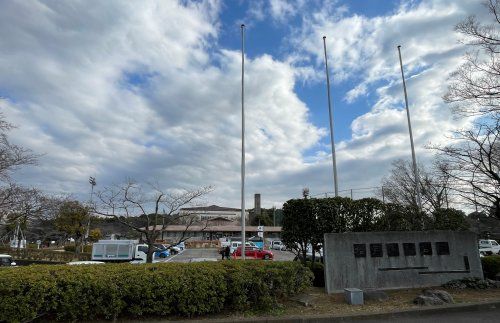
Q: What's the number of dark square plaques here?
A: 6